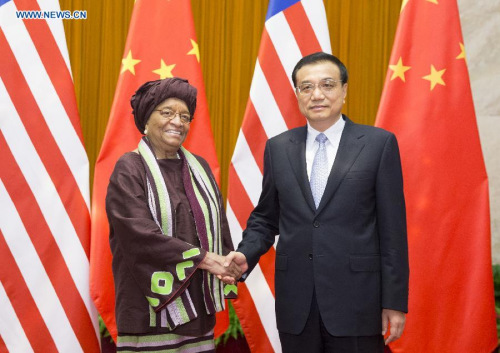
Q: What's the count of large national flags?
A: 4